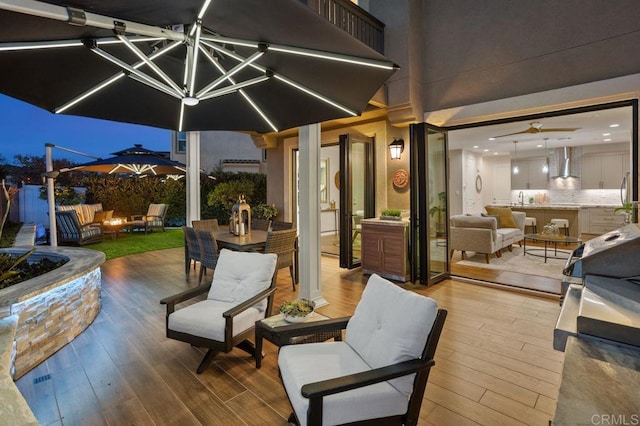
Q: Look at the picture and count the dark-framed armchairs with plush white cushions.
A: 2